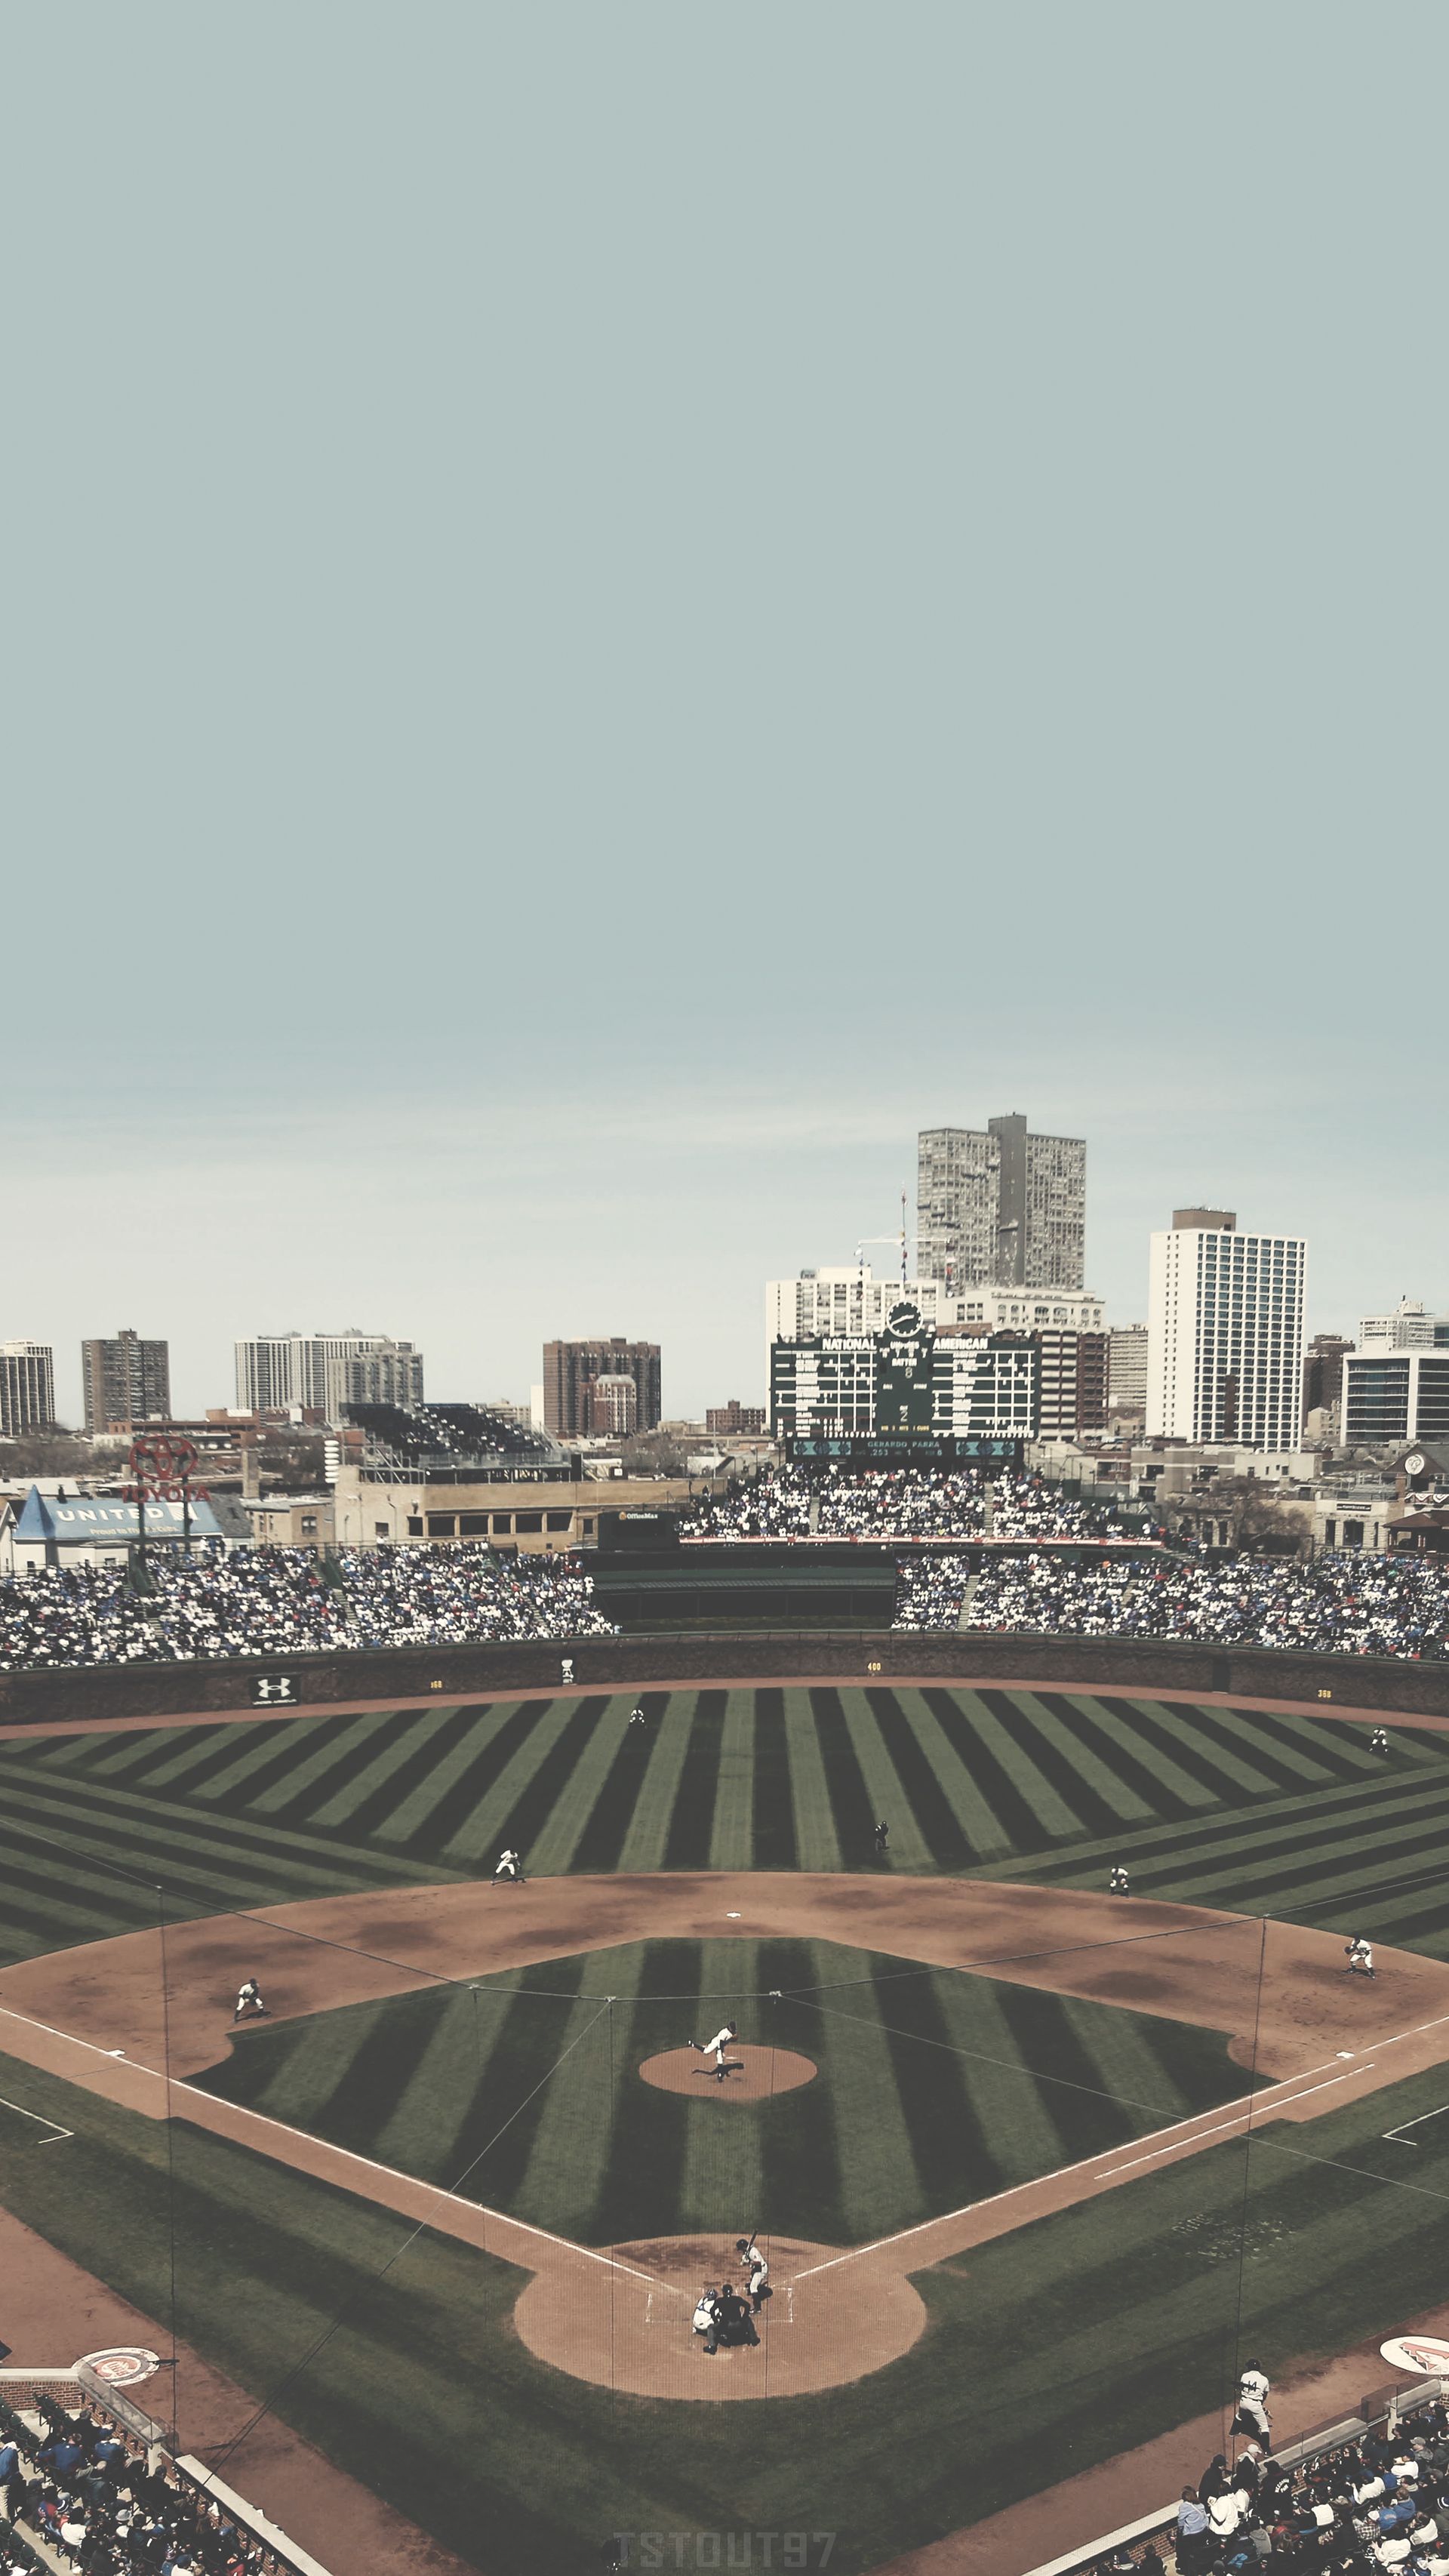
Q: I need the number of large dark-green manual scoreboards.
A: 1